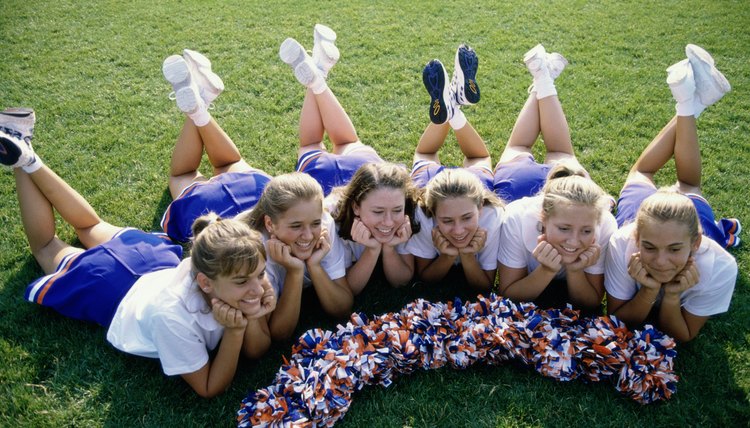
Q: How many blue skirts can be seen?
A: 6